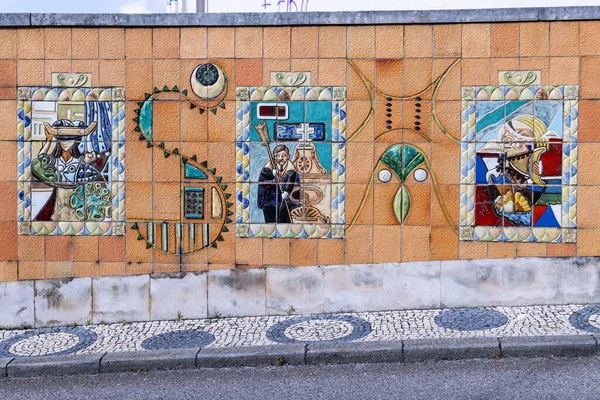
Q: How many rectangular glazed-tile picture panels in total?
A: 3